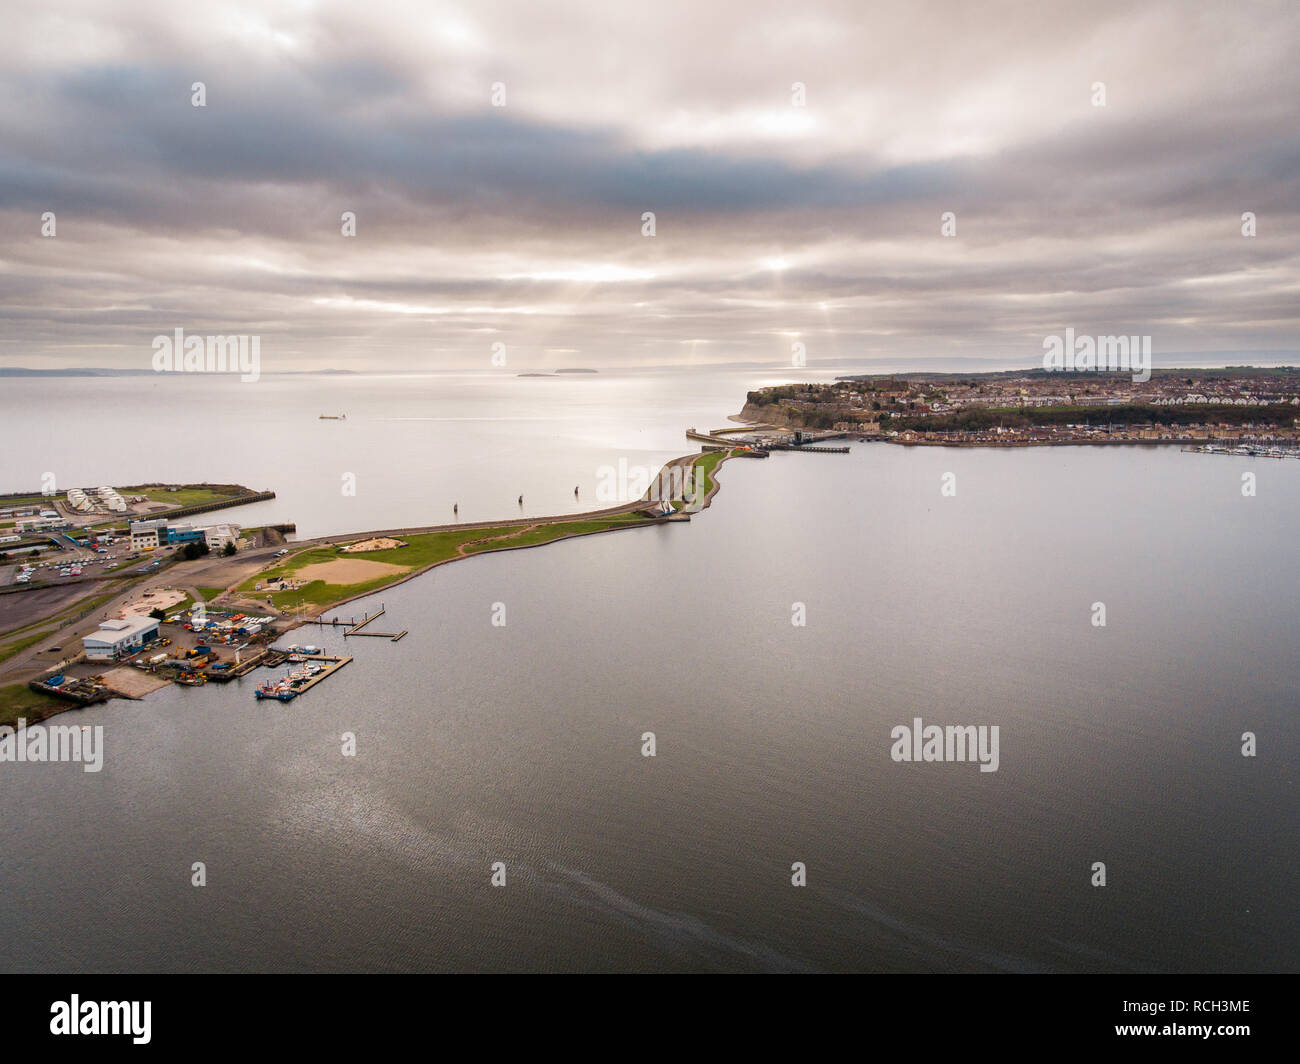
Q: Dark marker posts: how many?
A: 3